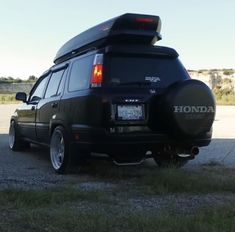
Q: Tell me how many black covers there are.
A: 1